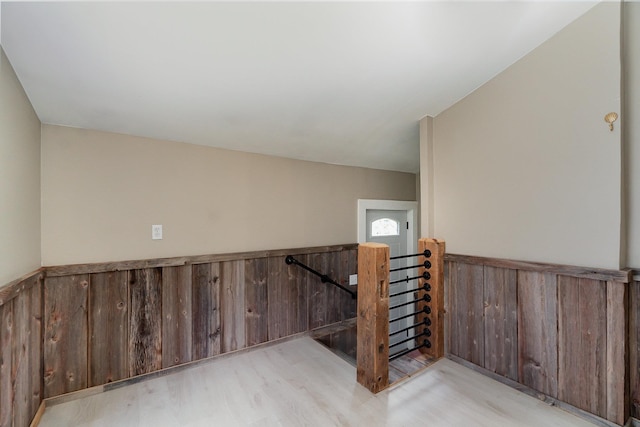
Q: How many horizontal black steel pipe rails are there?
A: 9